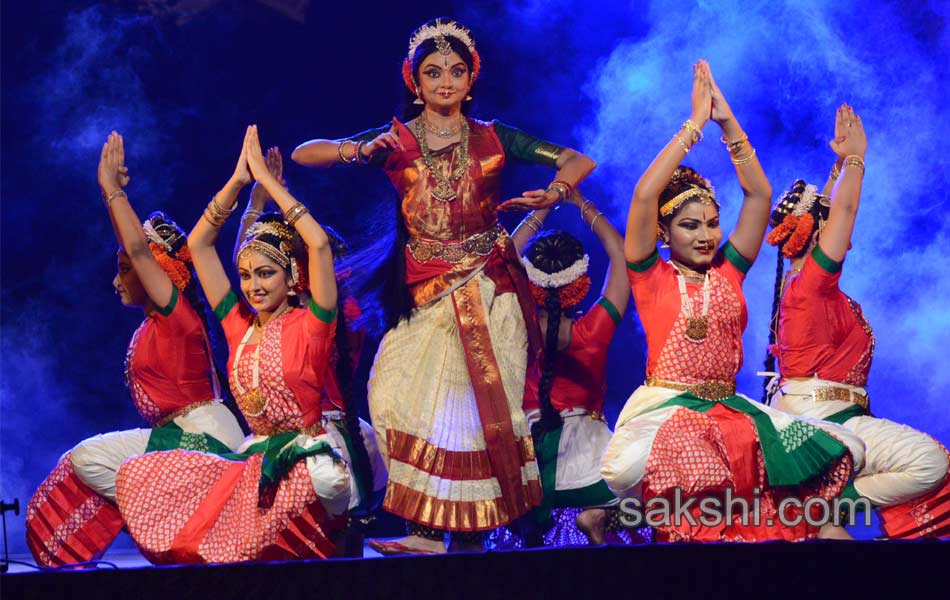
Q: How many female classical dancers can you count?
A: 7